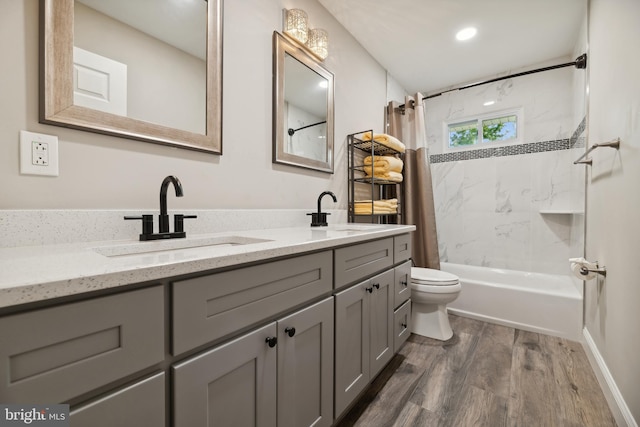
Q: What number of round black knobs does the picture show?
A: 6